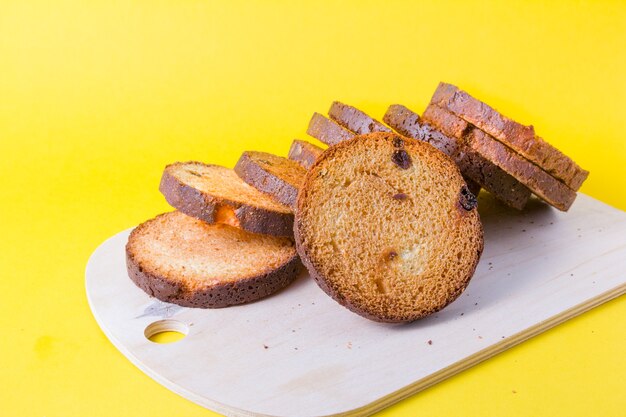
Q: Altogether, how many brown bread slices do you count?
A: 10